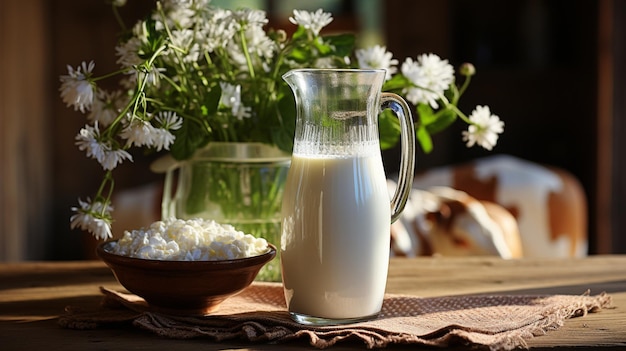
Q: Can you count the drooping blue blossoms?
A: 0